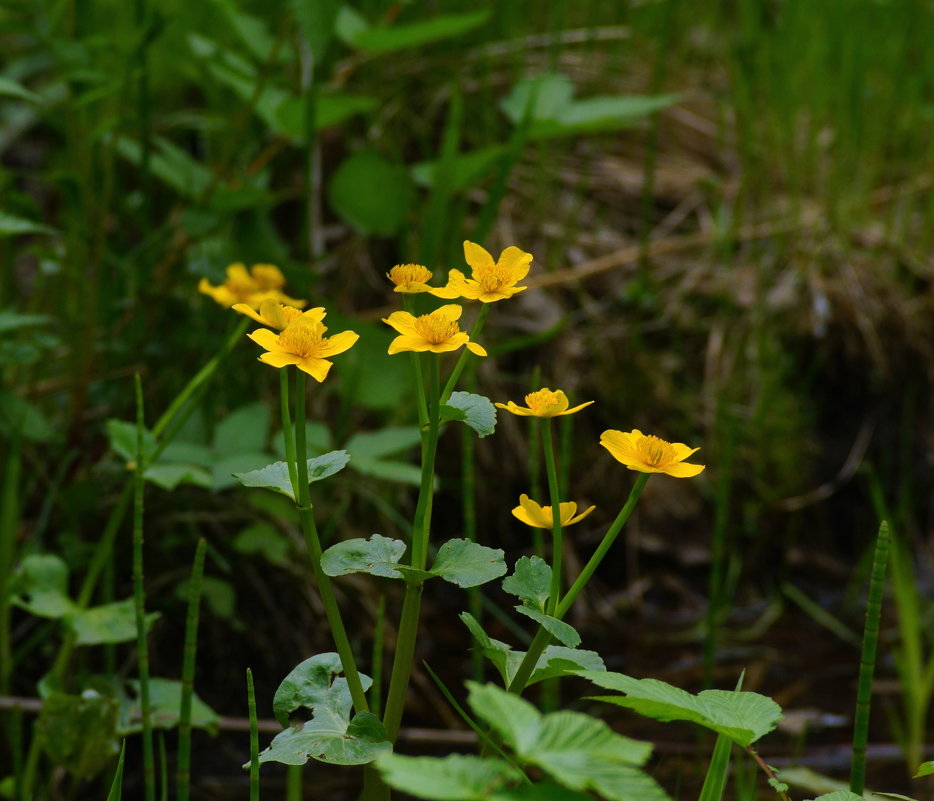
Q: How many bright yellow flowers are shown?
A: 9